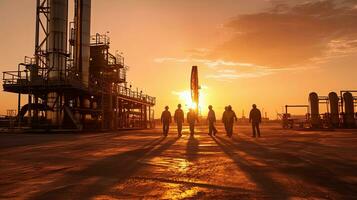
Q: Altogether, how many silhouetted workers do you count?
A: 7